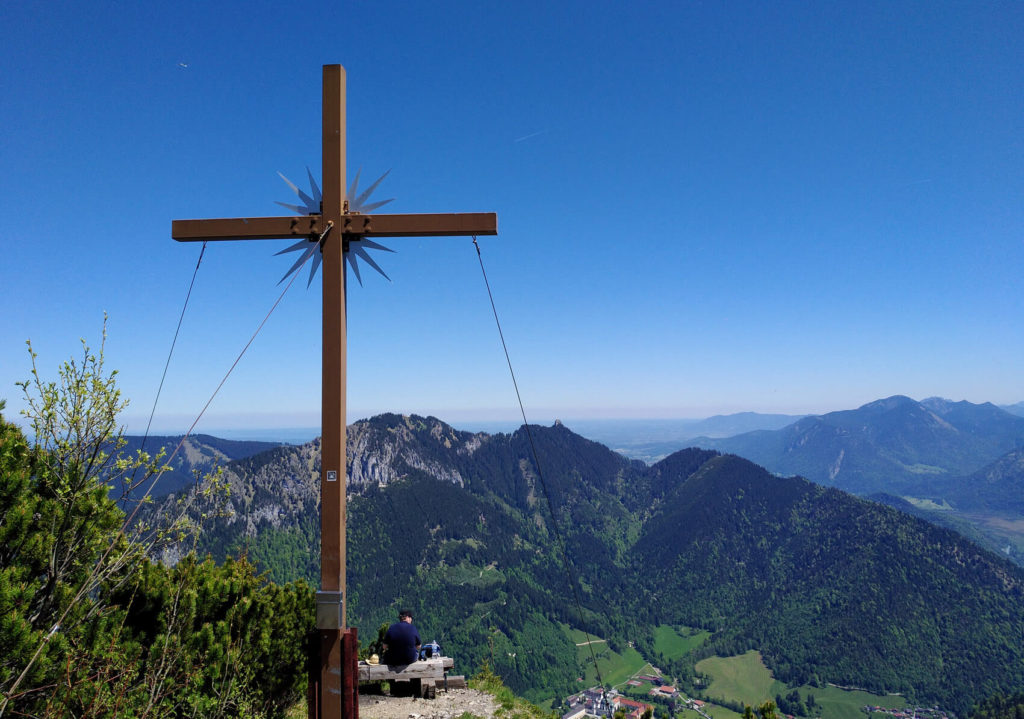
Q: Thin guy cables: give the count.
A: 3